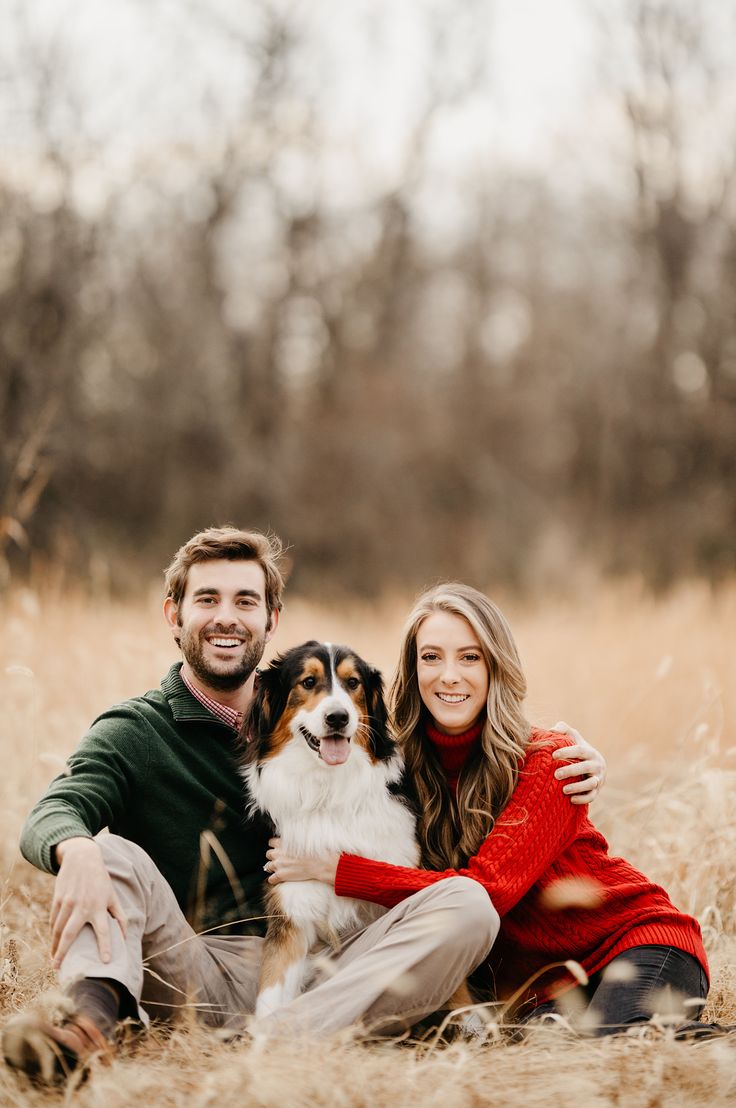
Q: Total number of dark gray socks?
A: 1